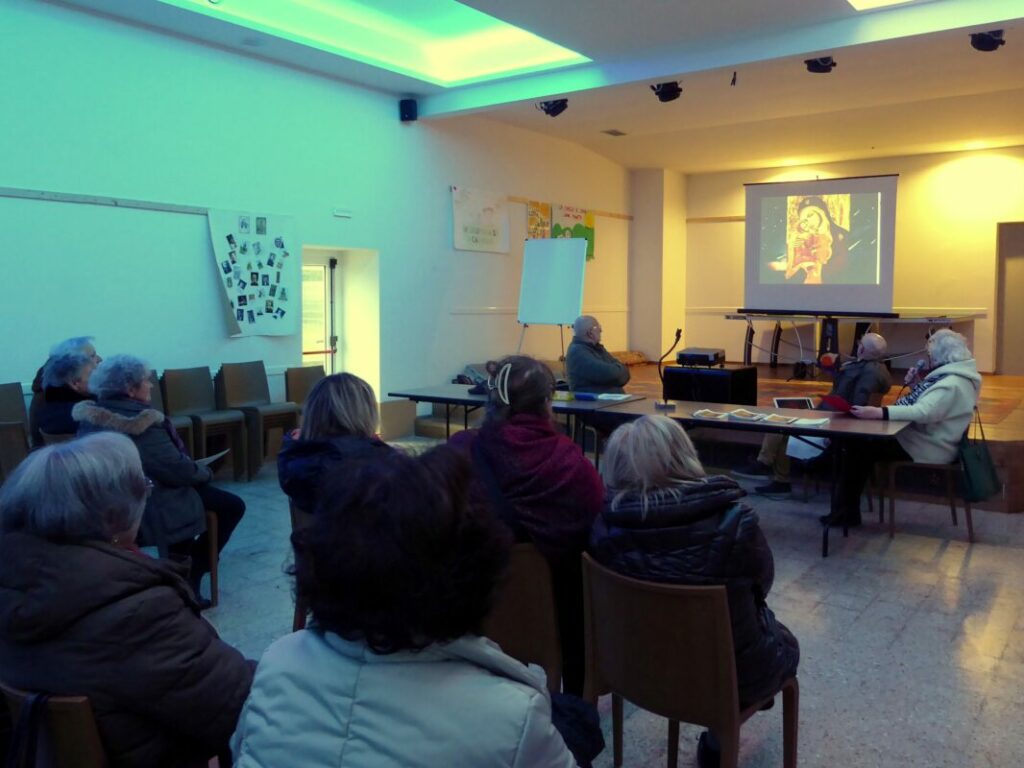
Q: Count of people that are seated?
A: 11